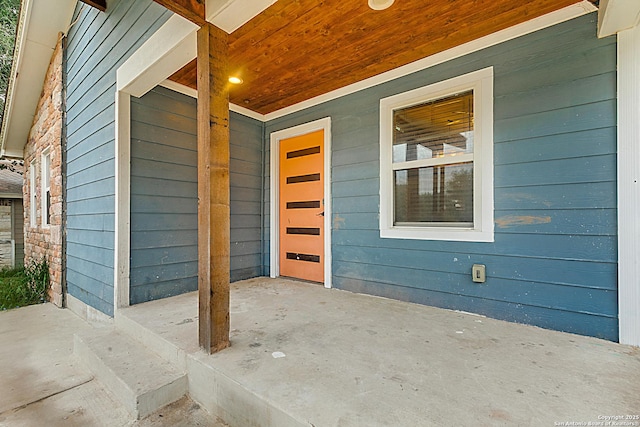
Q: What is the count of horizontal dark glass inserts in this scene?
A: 5